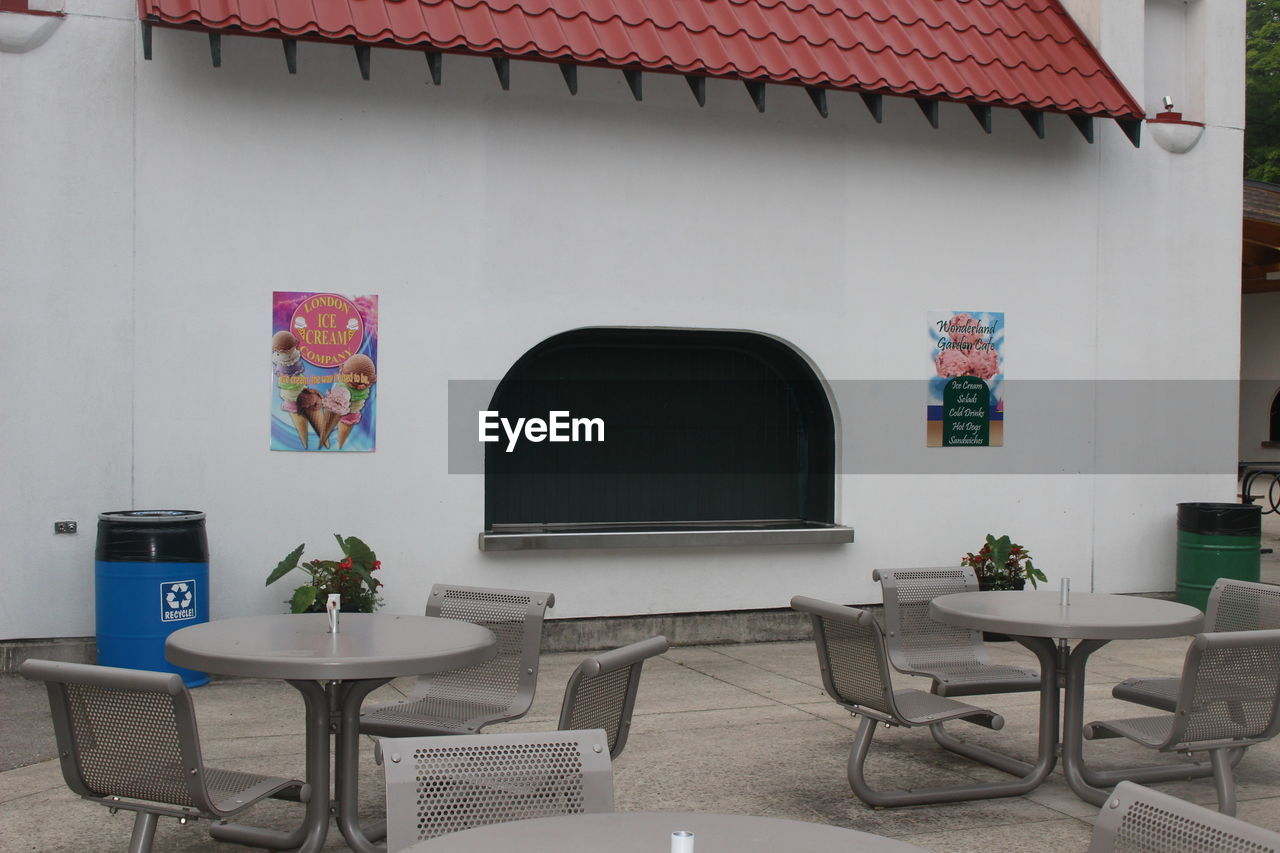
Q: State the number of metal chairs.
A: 9